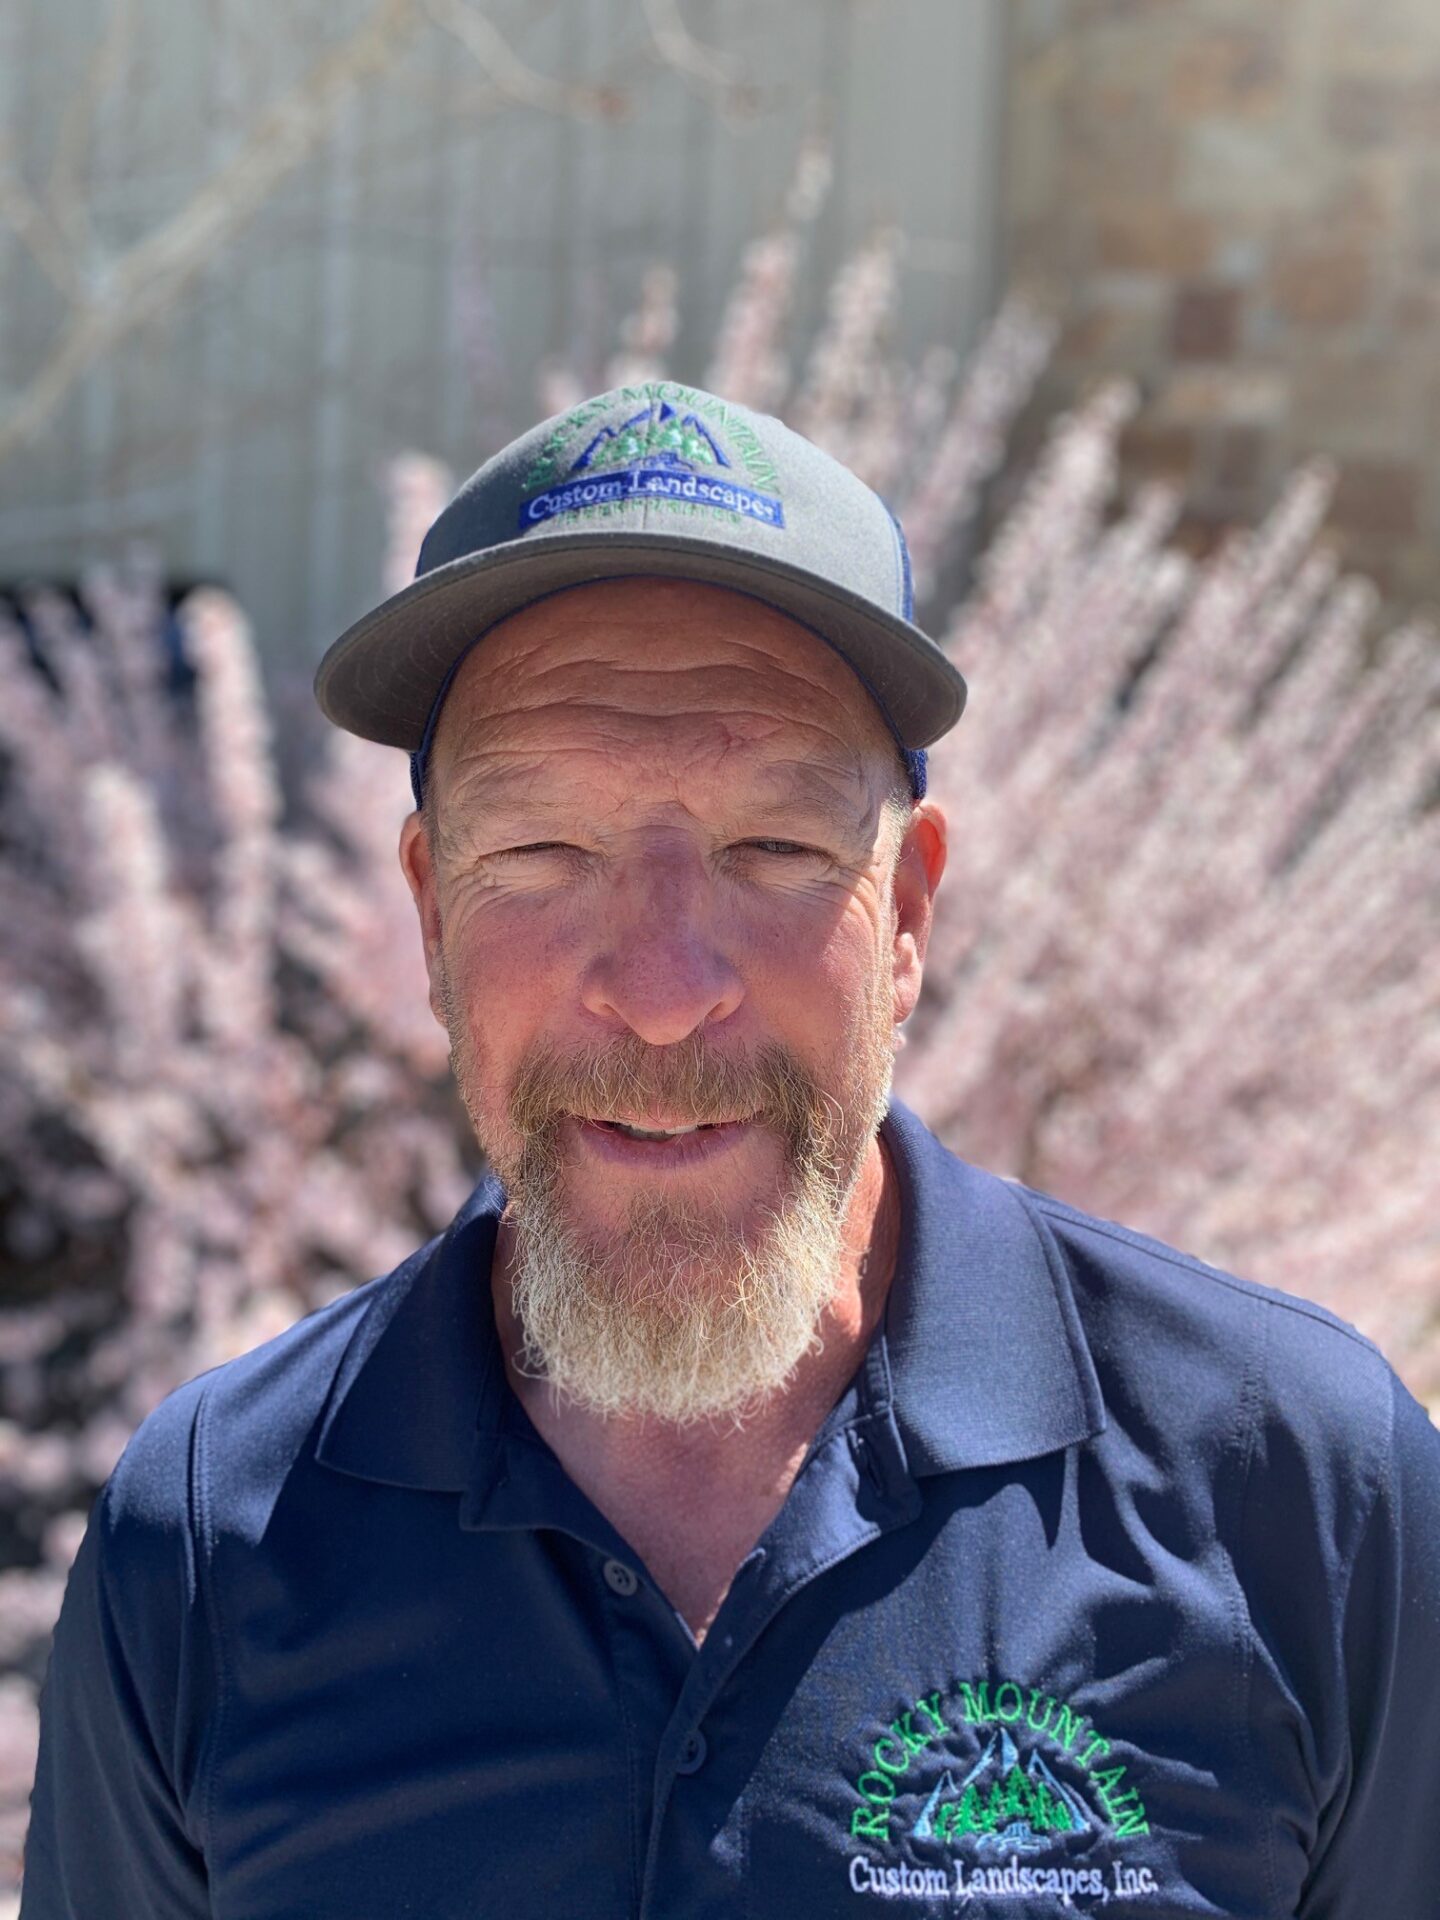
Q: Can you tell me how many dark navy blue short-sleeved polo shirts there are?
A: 1